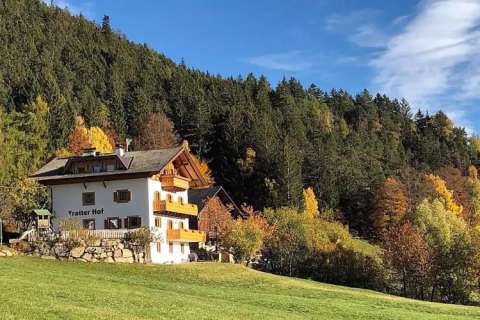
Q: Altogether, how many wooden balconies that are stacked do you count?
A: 3